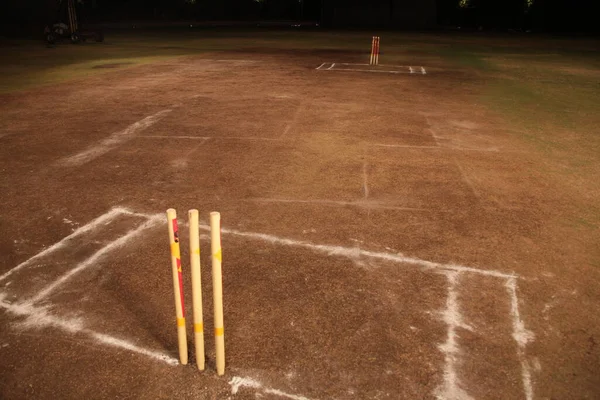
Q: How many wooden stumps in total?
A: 6